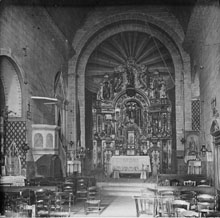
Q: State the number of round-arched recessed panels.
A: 2